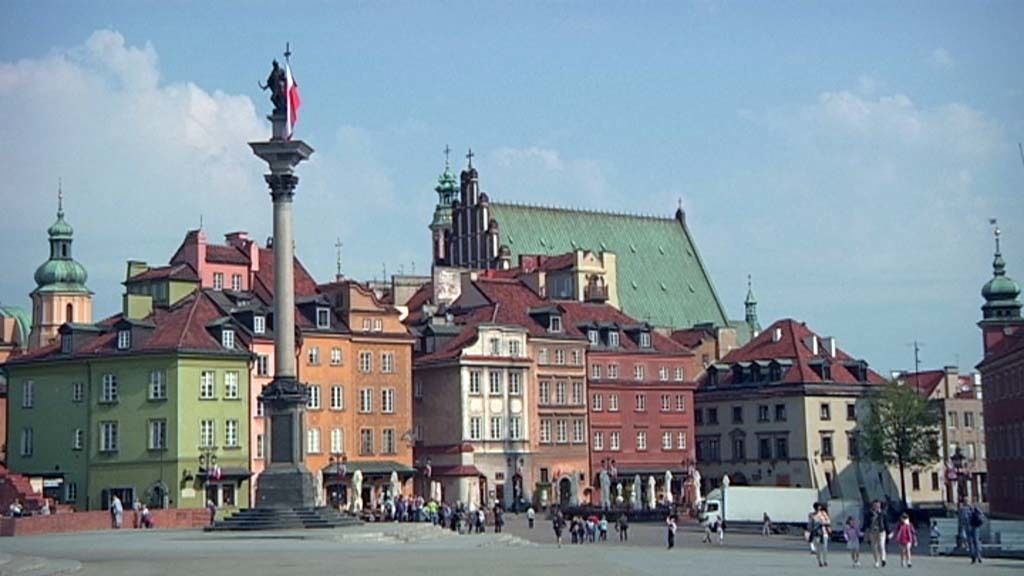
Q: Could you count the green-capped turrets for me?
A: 4